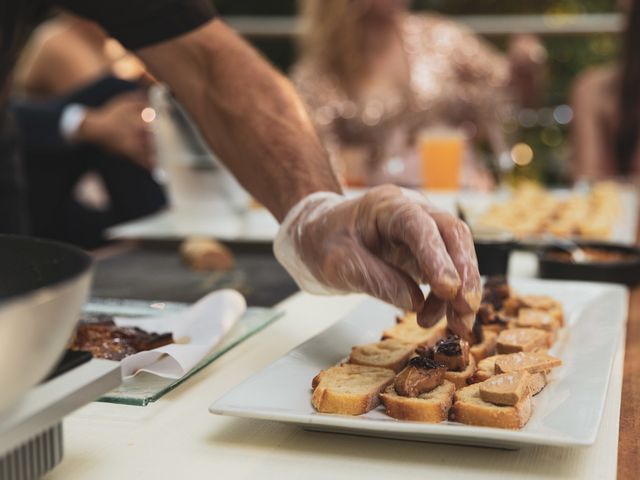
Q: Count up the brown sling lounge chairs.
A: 0